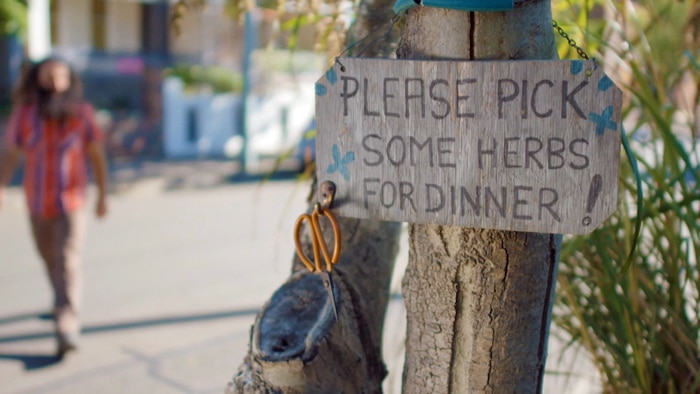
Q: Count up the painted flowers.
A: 2